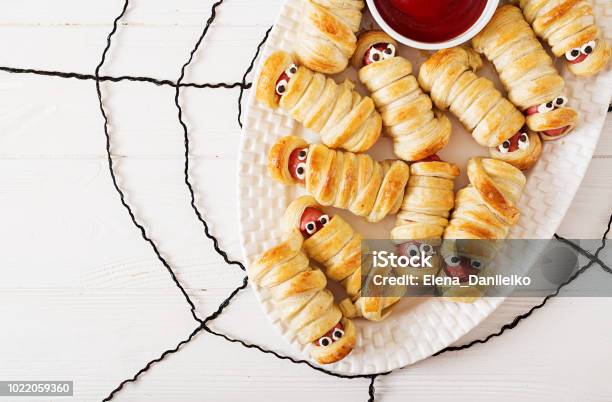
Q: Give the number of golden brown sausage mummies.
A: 11